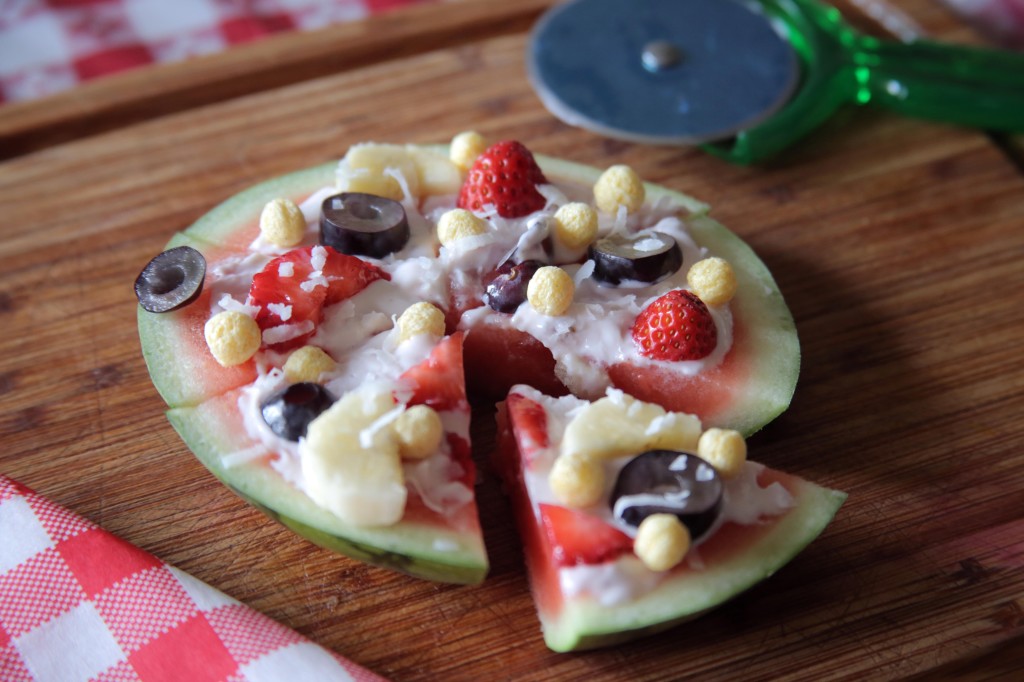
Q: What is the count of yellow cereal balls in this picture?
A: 14